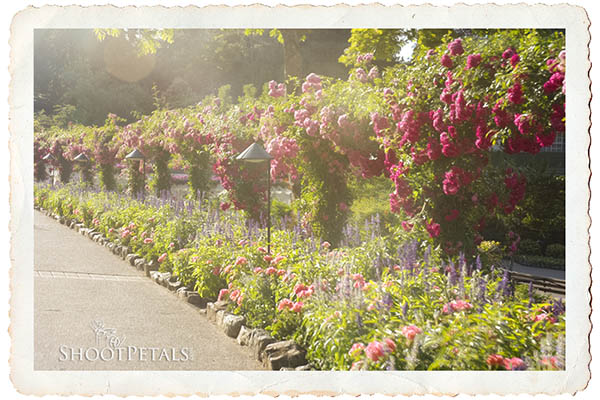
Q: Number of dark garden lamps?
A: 4